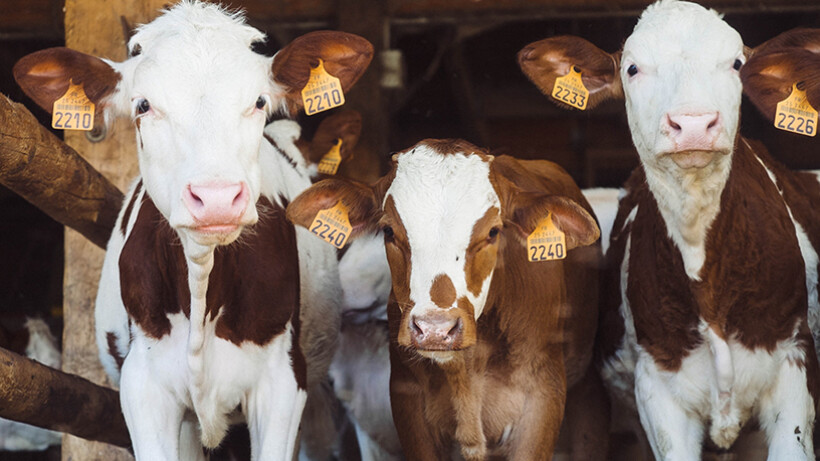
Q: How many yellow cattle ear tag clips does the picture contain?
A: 7